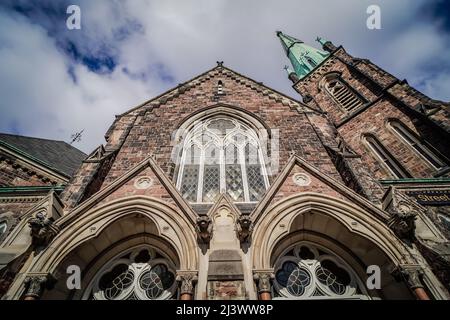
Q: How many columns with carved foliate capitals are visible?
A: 4